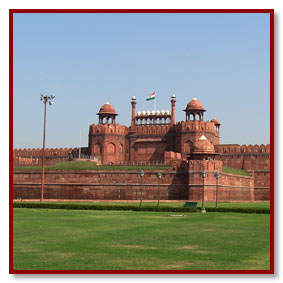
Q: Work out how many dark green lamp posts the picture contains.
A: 4